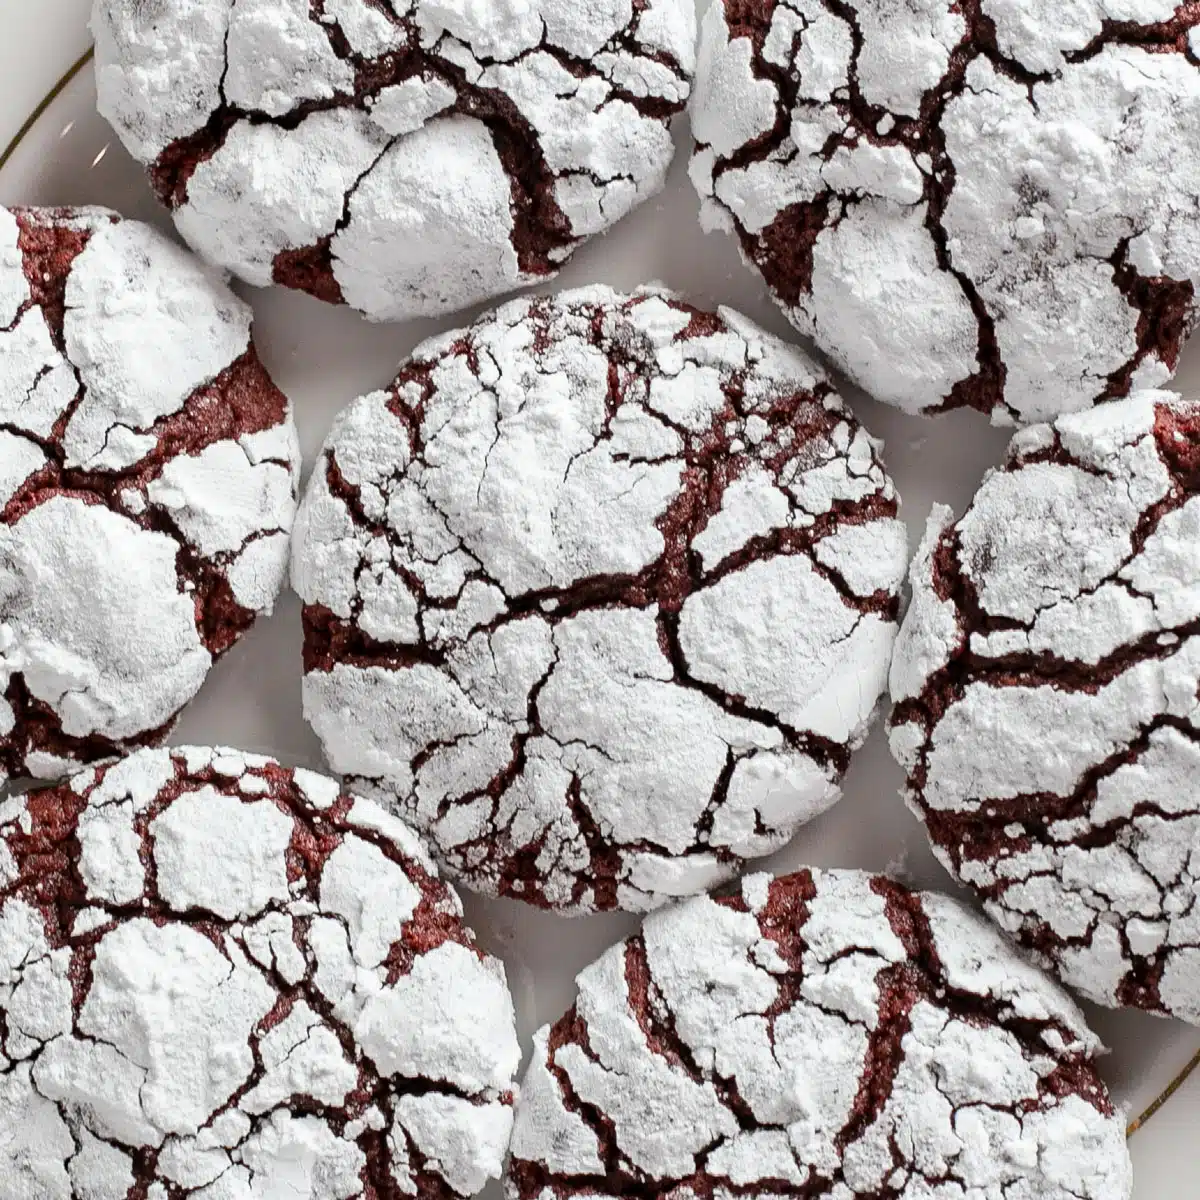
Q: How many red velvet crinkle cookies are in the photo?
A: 7